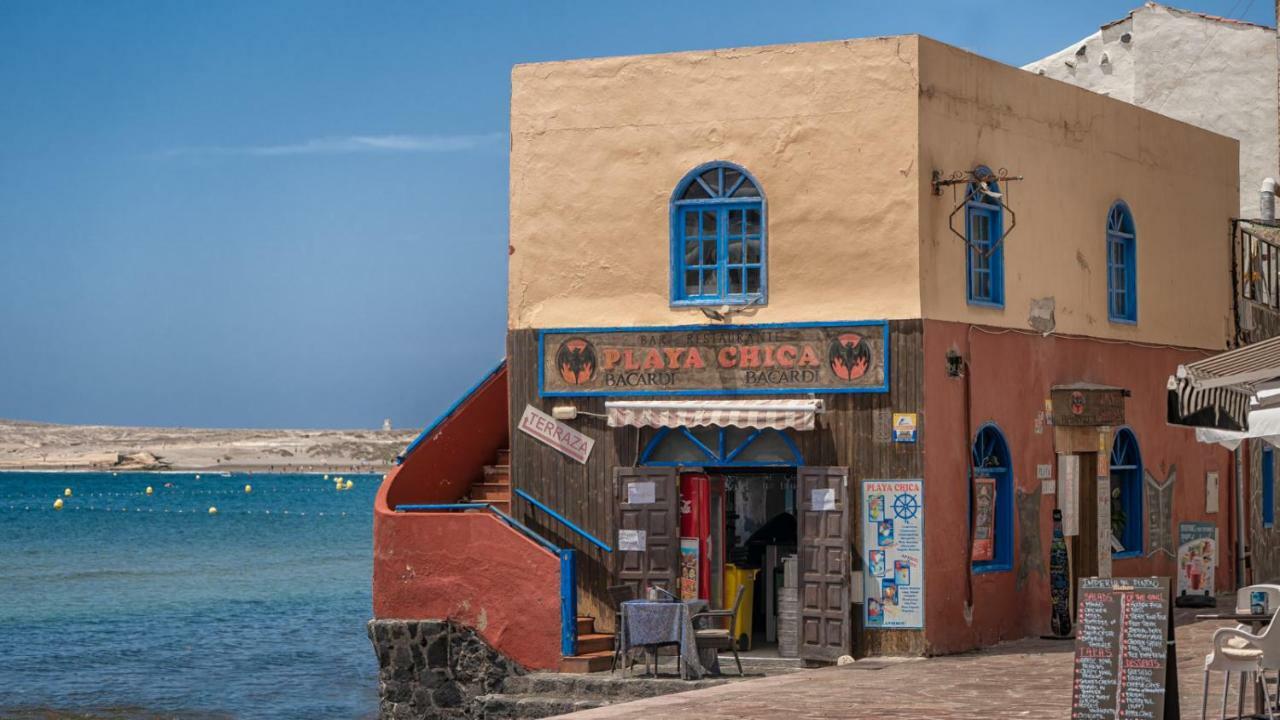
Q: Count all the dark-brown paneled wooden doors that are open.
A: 2